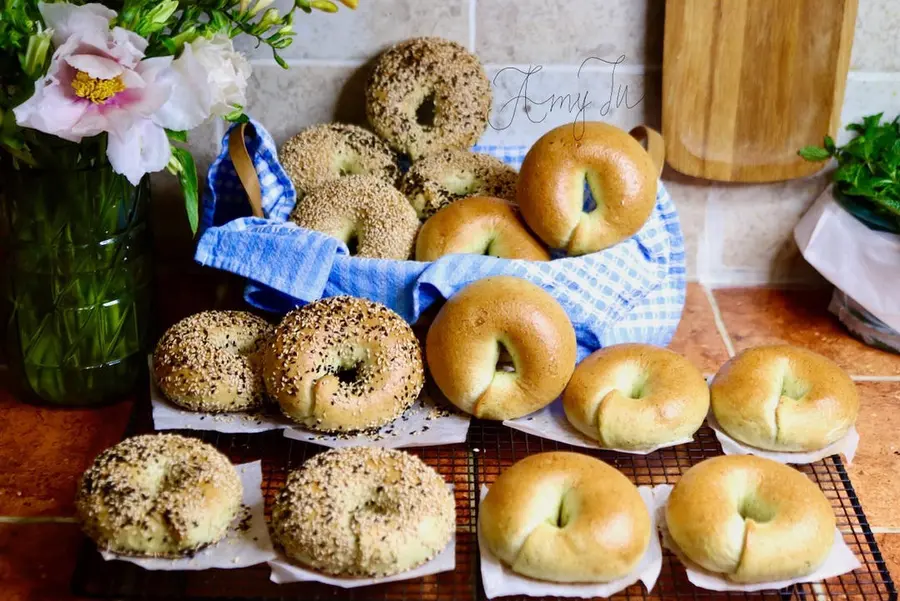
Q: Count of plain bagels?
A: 7